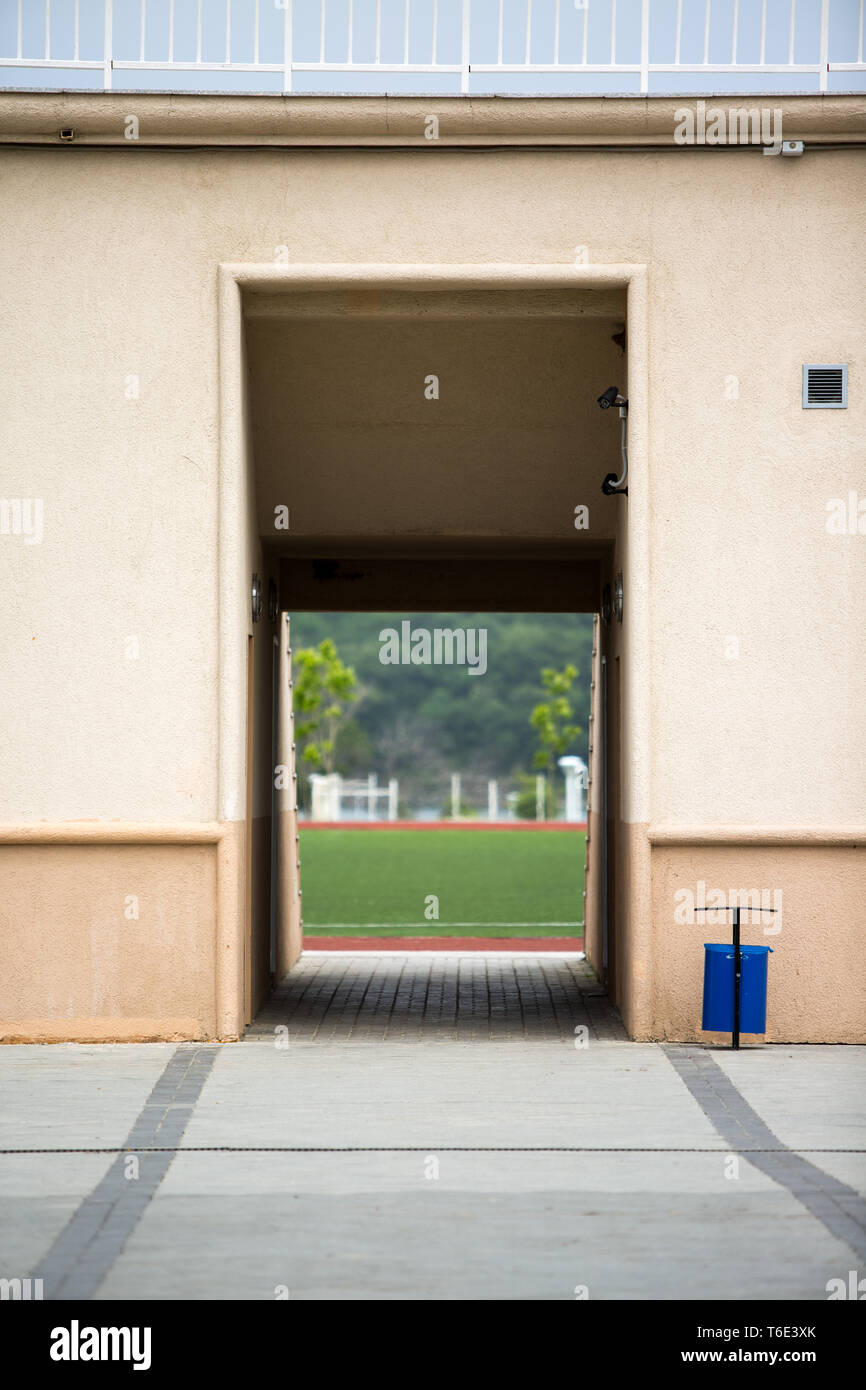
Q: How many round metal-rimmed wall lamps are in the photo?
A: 4